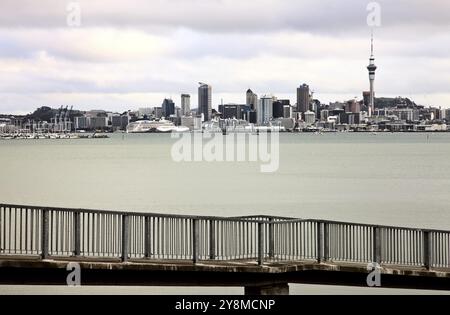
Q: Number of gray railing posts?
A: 12